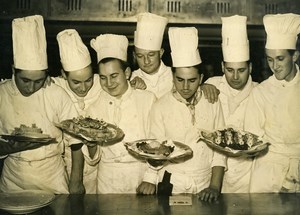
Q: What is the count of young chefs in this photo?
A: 7